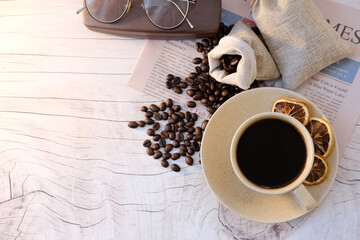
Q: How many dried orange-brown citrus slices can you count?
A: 3